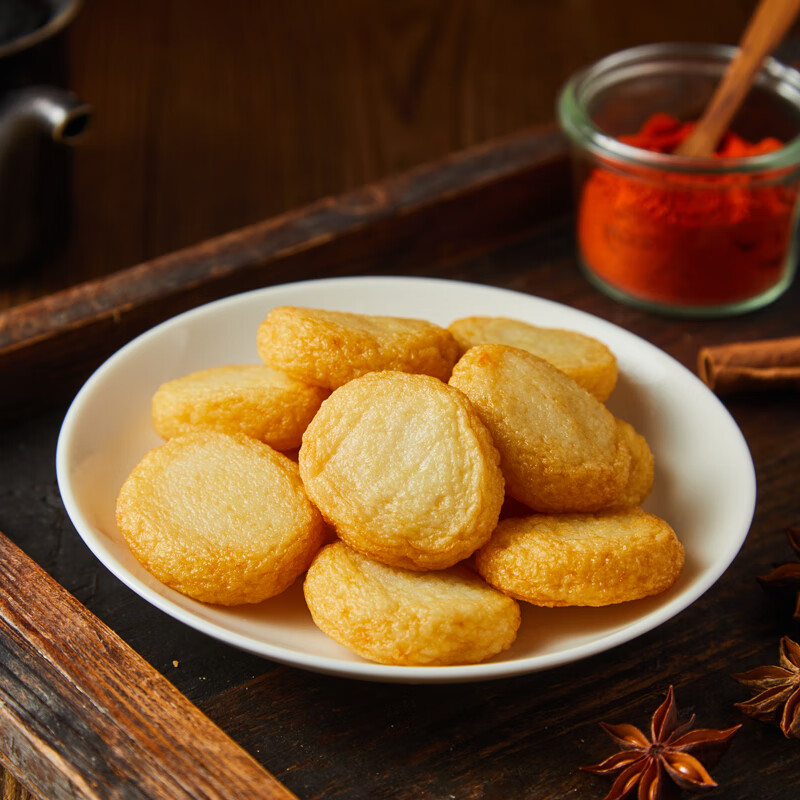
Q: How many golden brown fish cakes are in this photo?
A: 9